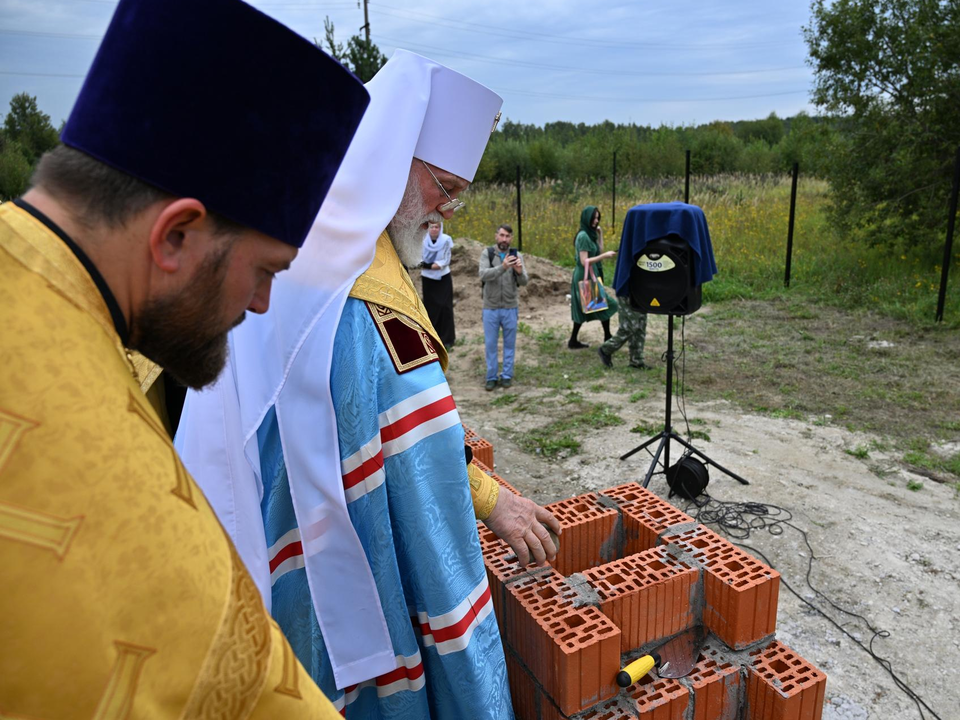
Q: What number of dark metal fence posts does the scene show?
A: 5